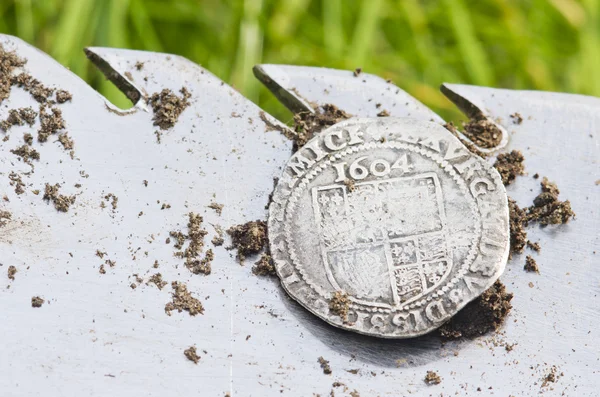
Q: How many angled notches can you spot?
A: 3